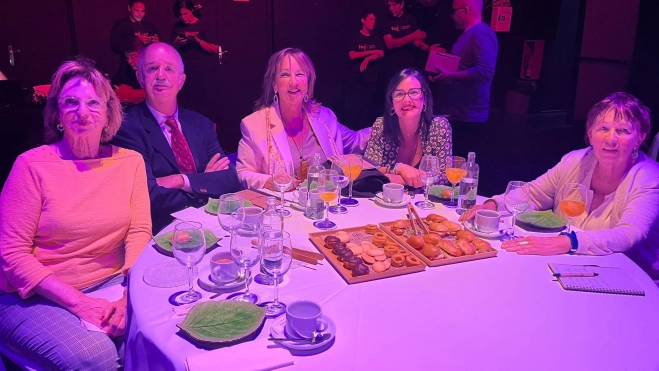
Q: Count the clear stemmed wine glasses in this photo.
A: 12